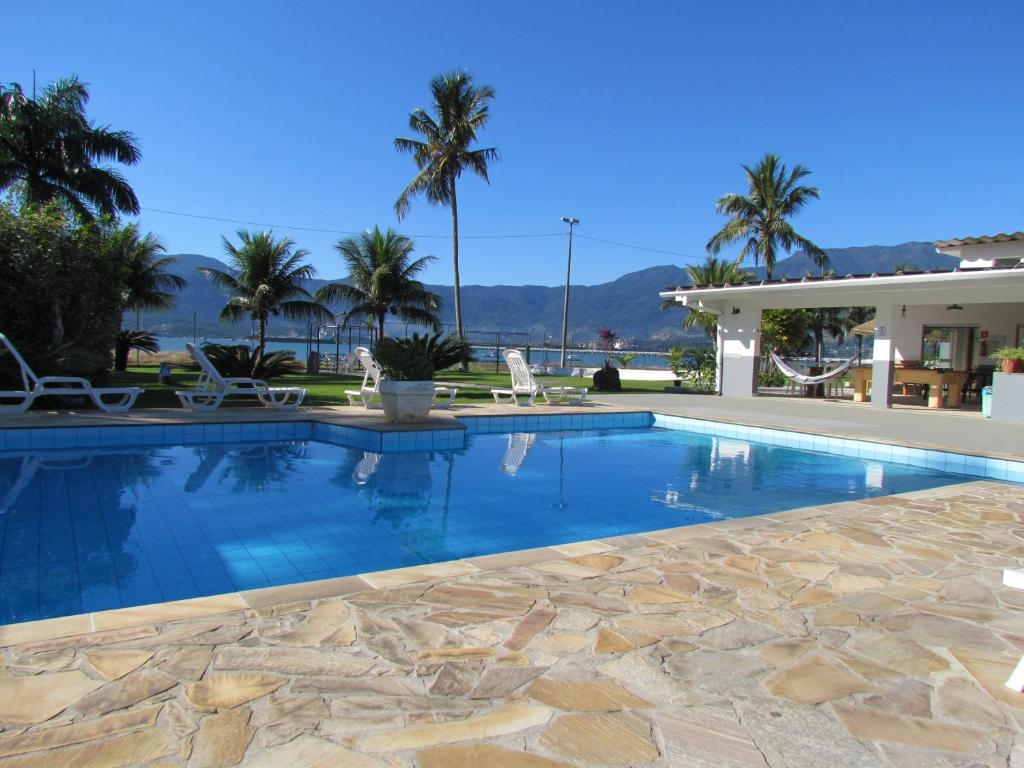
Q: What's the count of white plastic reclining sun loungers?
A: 4